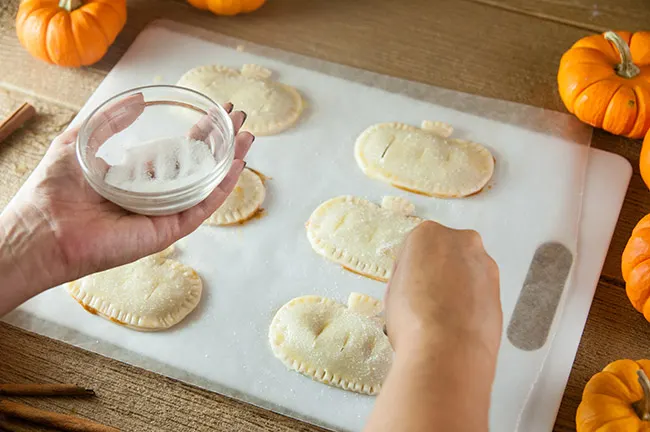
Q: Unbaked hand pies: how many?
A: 6